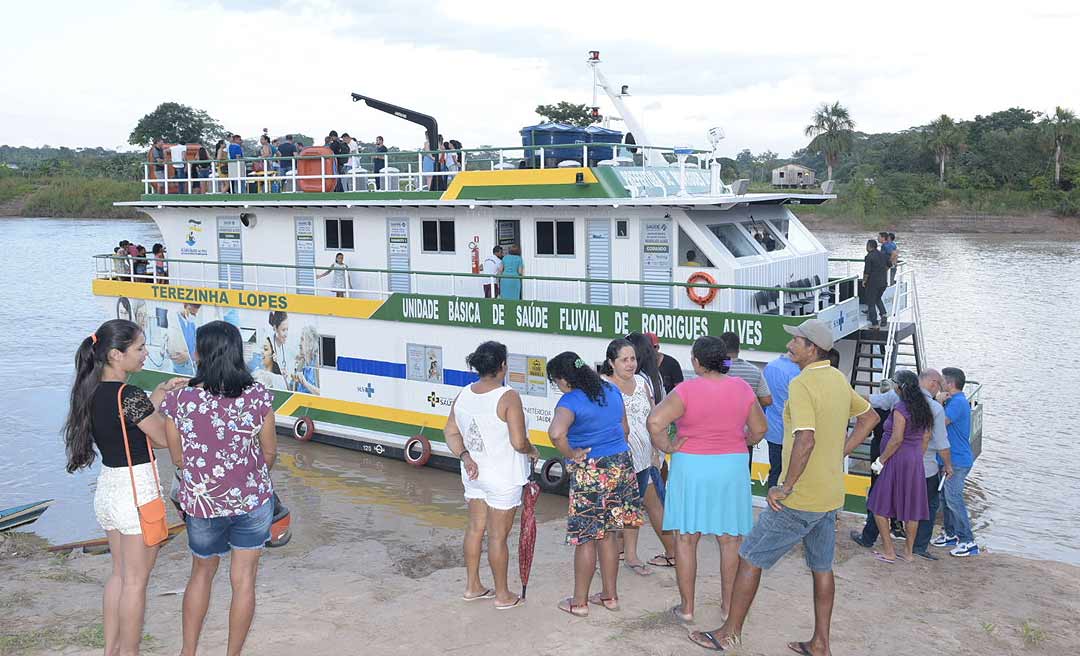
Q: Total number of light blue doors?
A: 5